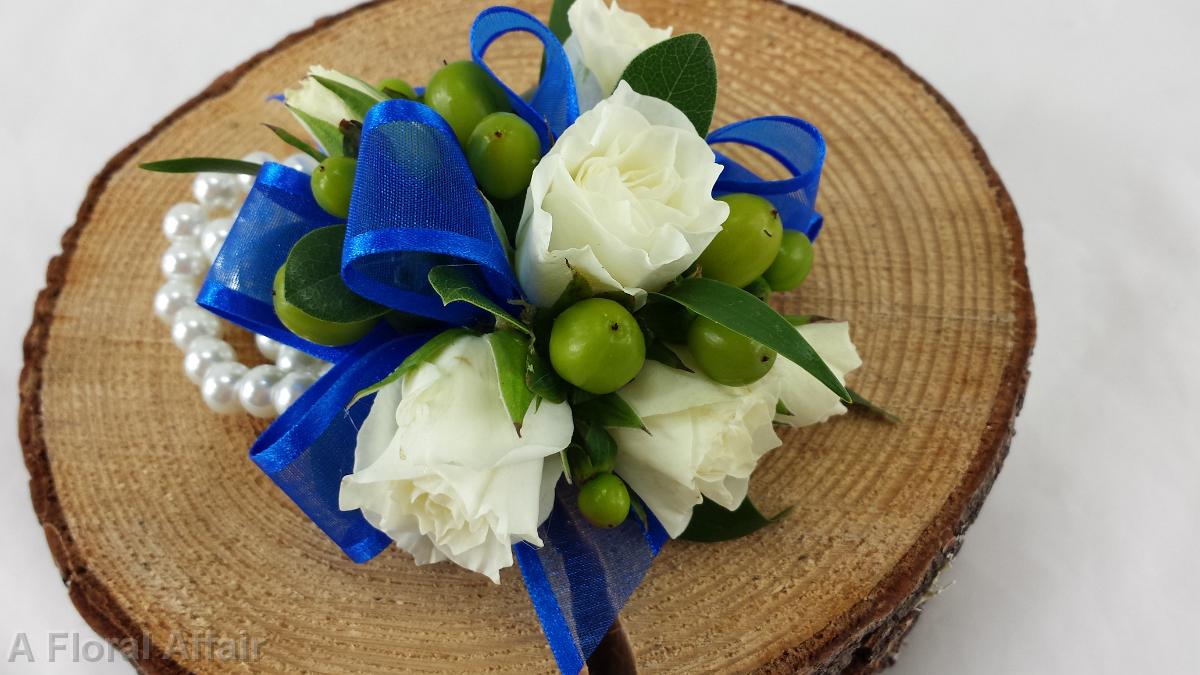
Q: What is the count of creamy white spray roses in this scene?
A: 6